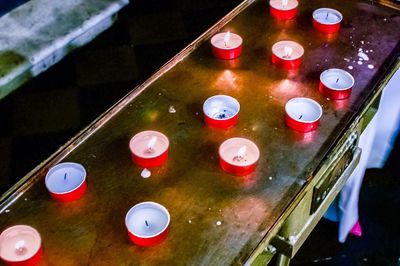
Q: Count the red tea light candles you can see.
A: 12